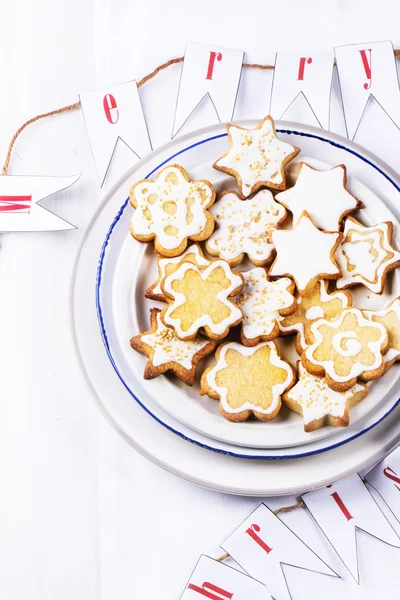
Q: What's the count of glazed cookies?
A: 15